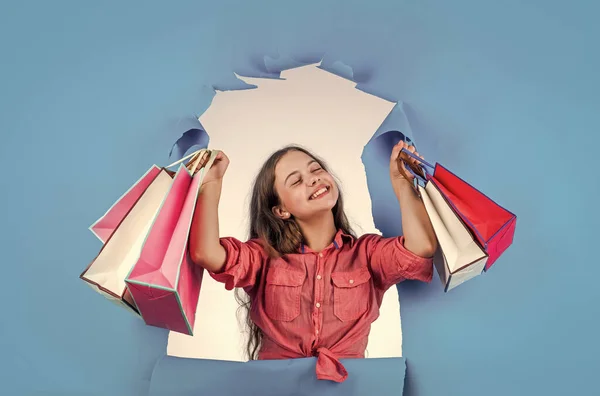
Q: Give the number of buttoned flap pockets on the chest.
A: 2